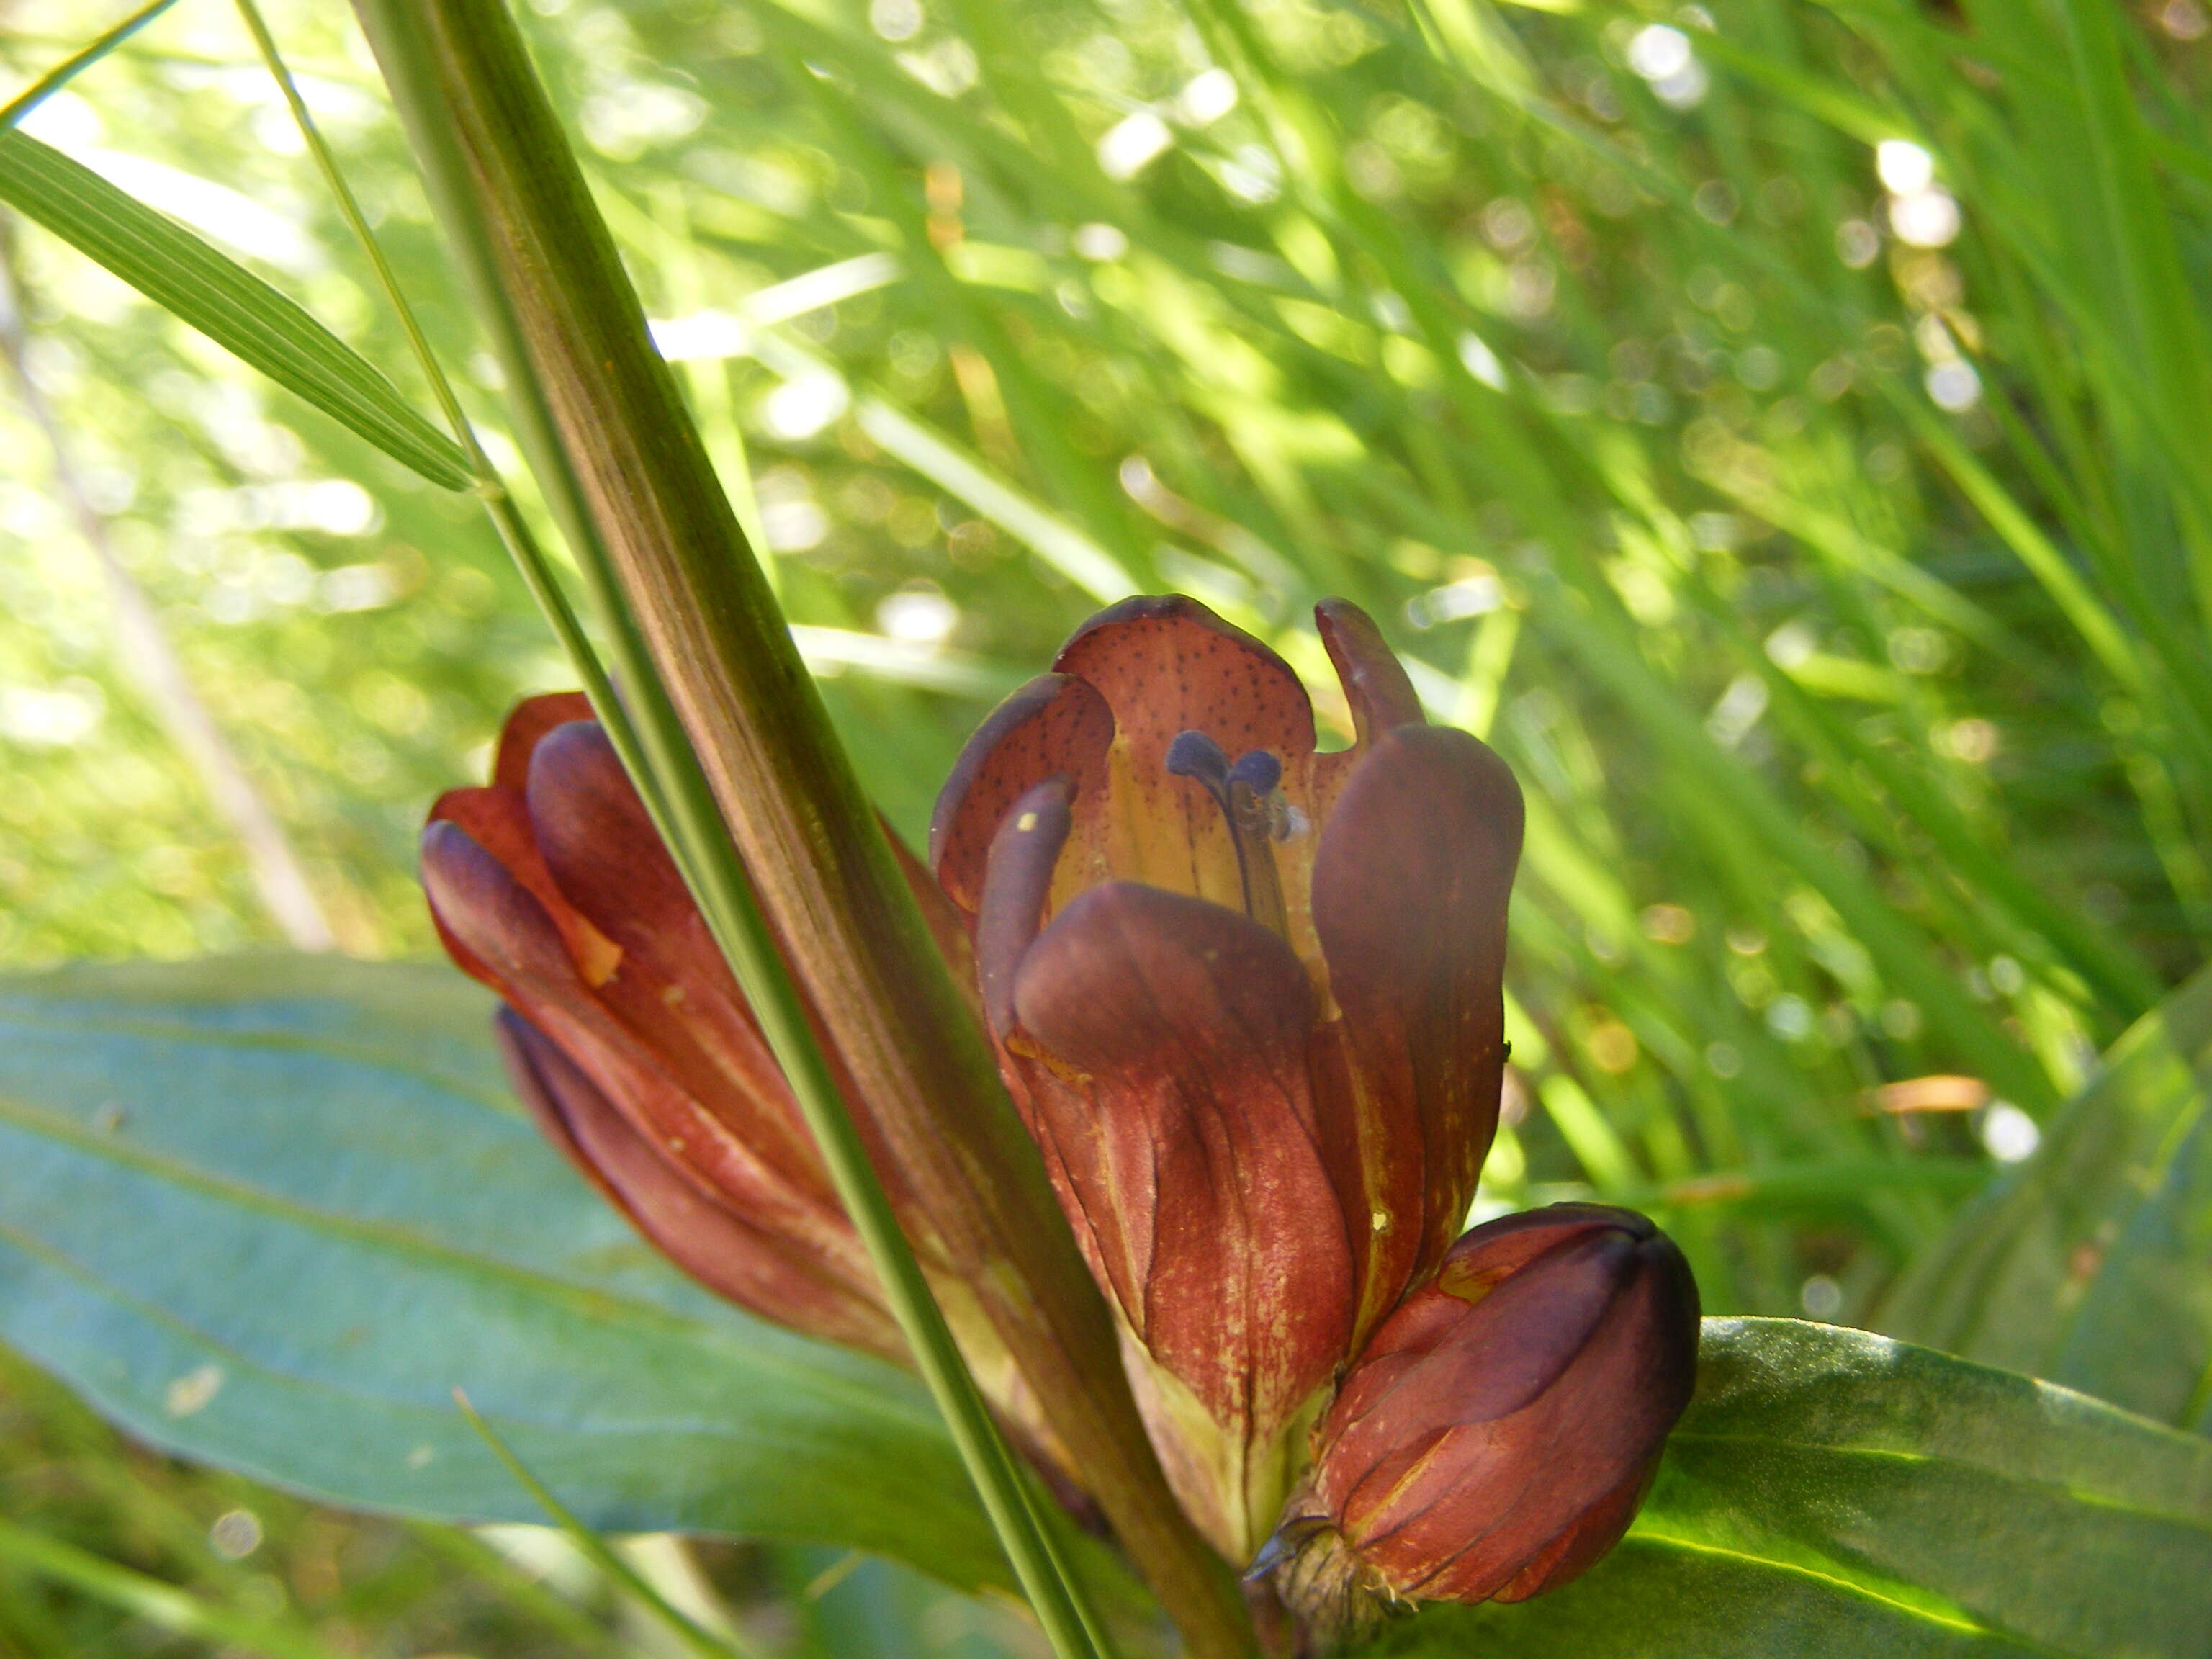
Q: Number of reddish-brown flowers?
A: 3